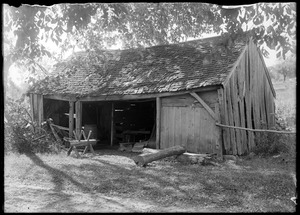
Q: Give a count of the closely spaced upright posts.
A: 2